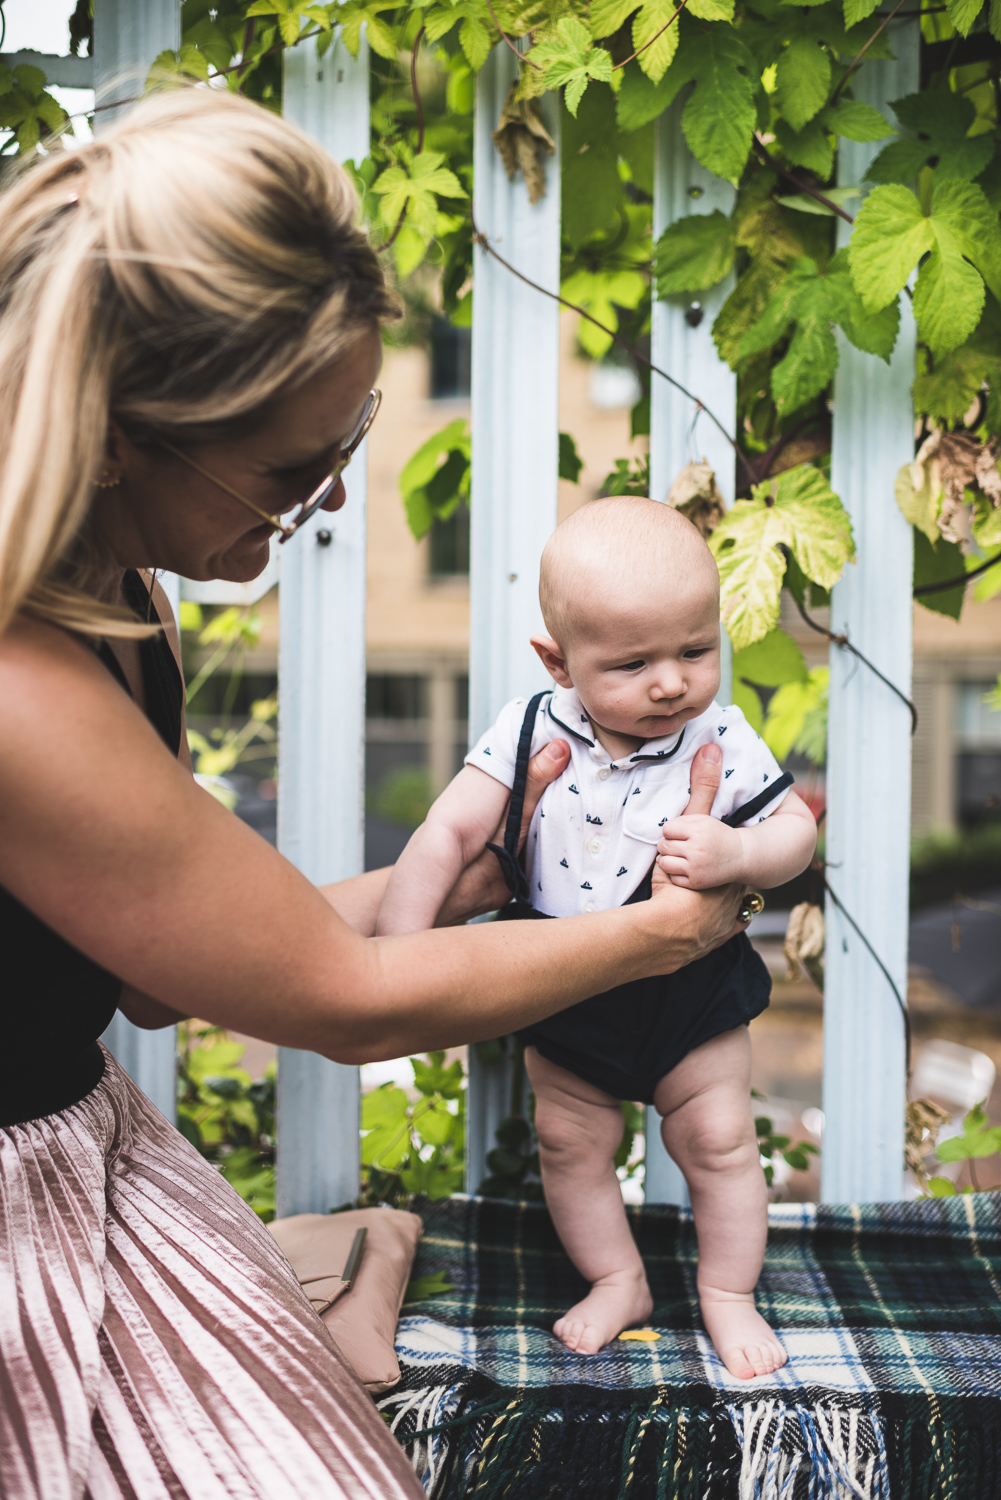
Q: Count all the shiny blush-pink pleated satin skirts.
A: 1